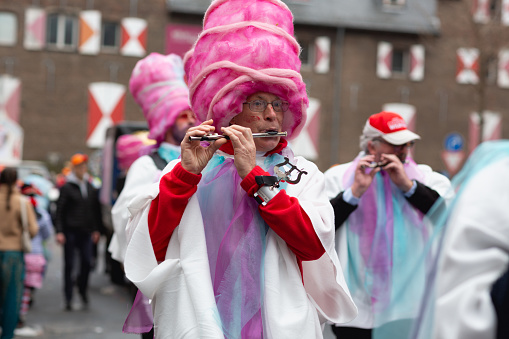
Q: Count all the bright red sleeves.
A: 2